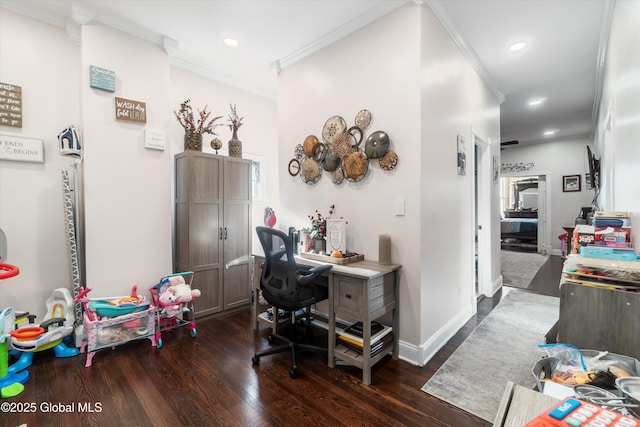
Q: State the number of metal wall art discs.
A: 14